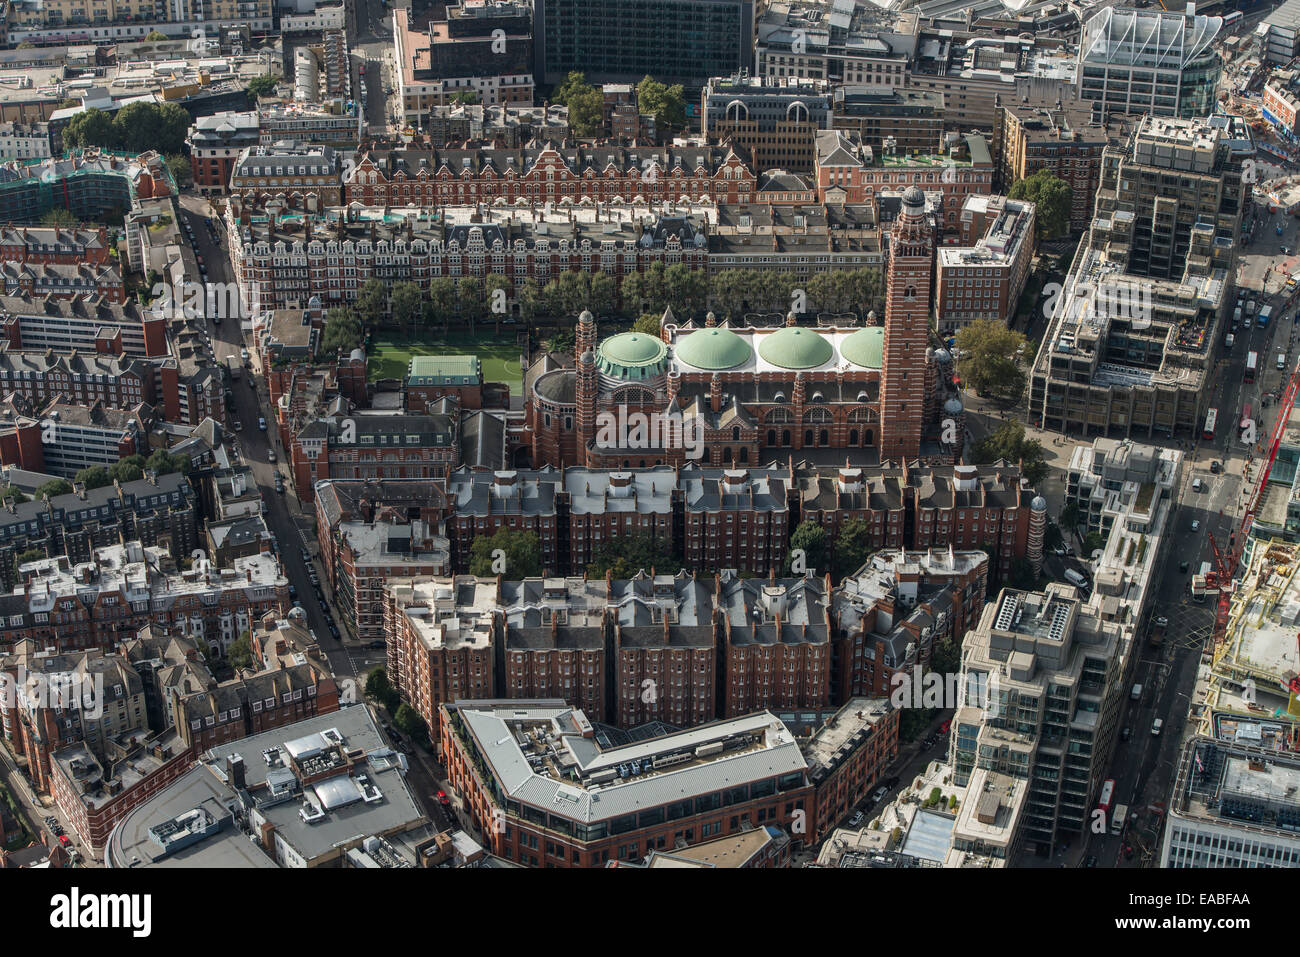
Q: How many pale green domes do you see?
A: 4